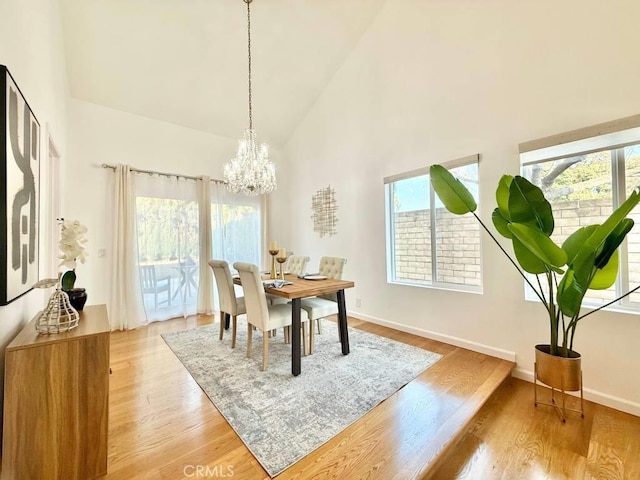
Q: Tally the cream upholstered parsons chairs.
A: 4